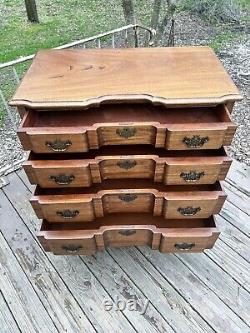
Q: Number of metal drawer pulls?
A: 8